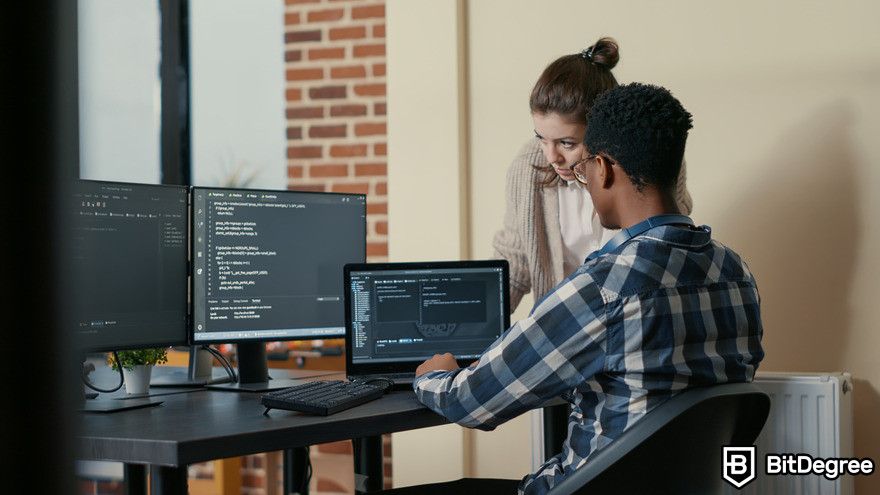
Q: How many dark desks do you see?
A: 1